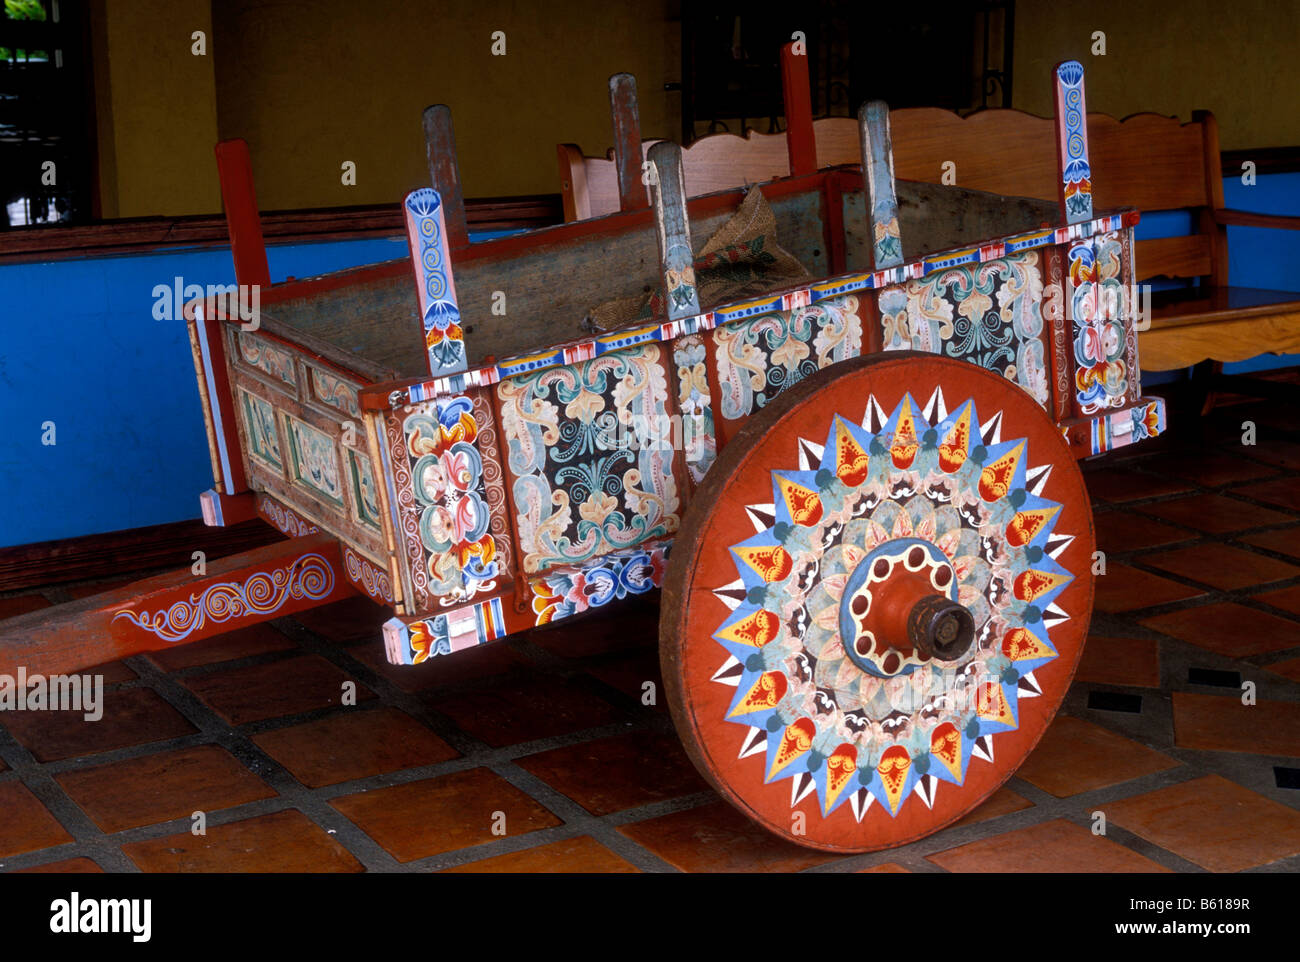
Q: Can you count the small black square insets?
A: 3